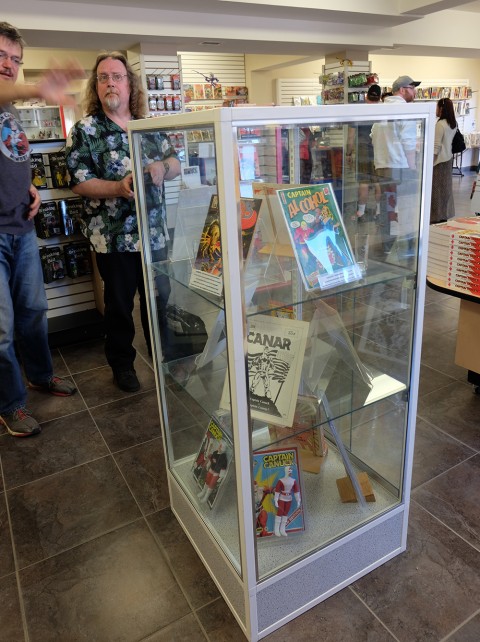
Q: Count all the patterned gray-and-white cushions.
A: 0